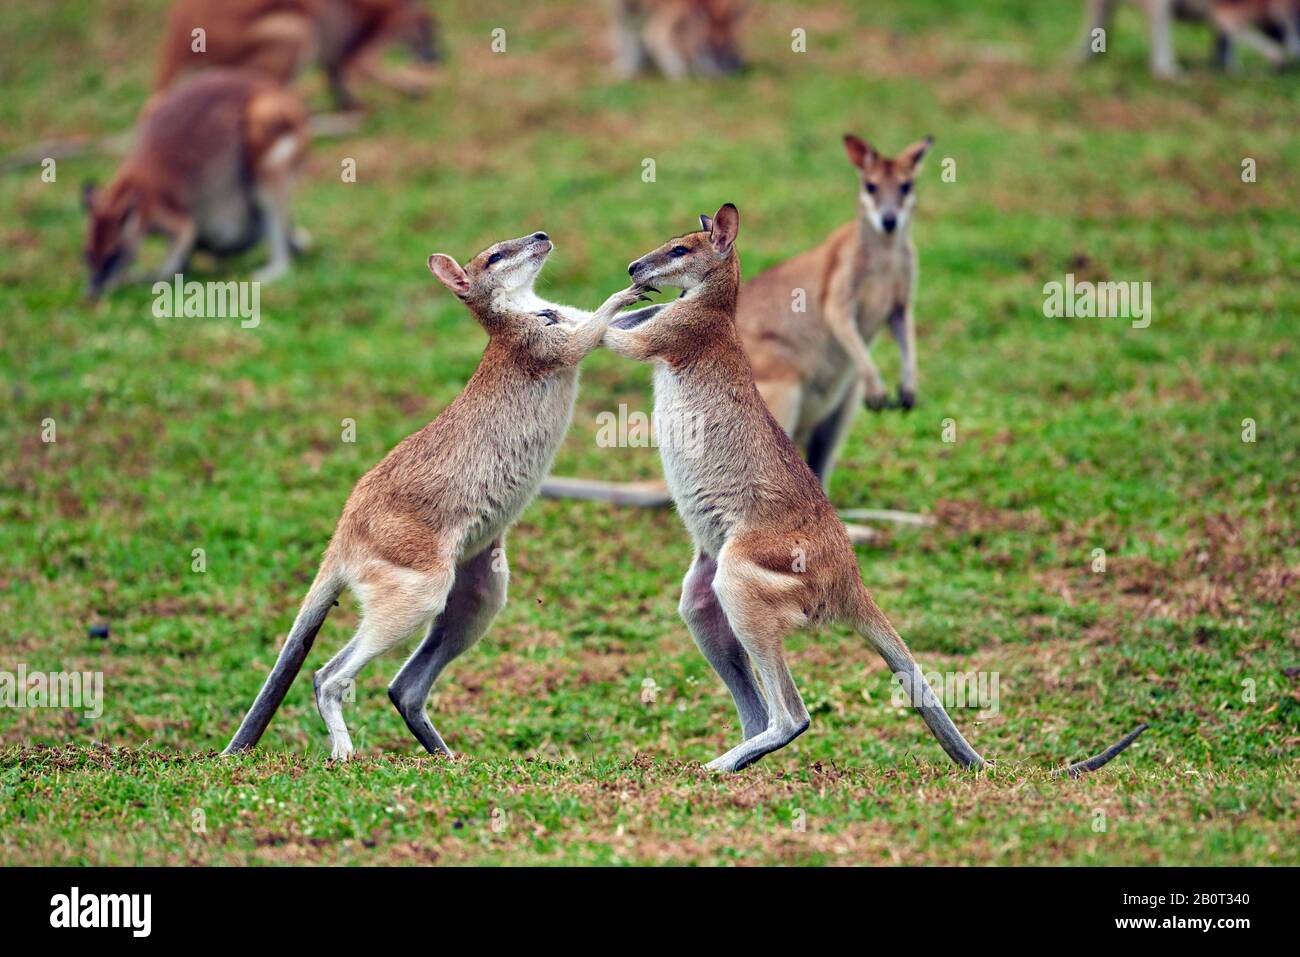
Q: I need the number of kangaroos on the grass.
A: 7